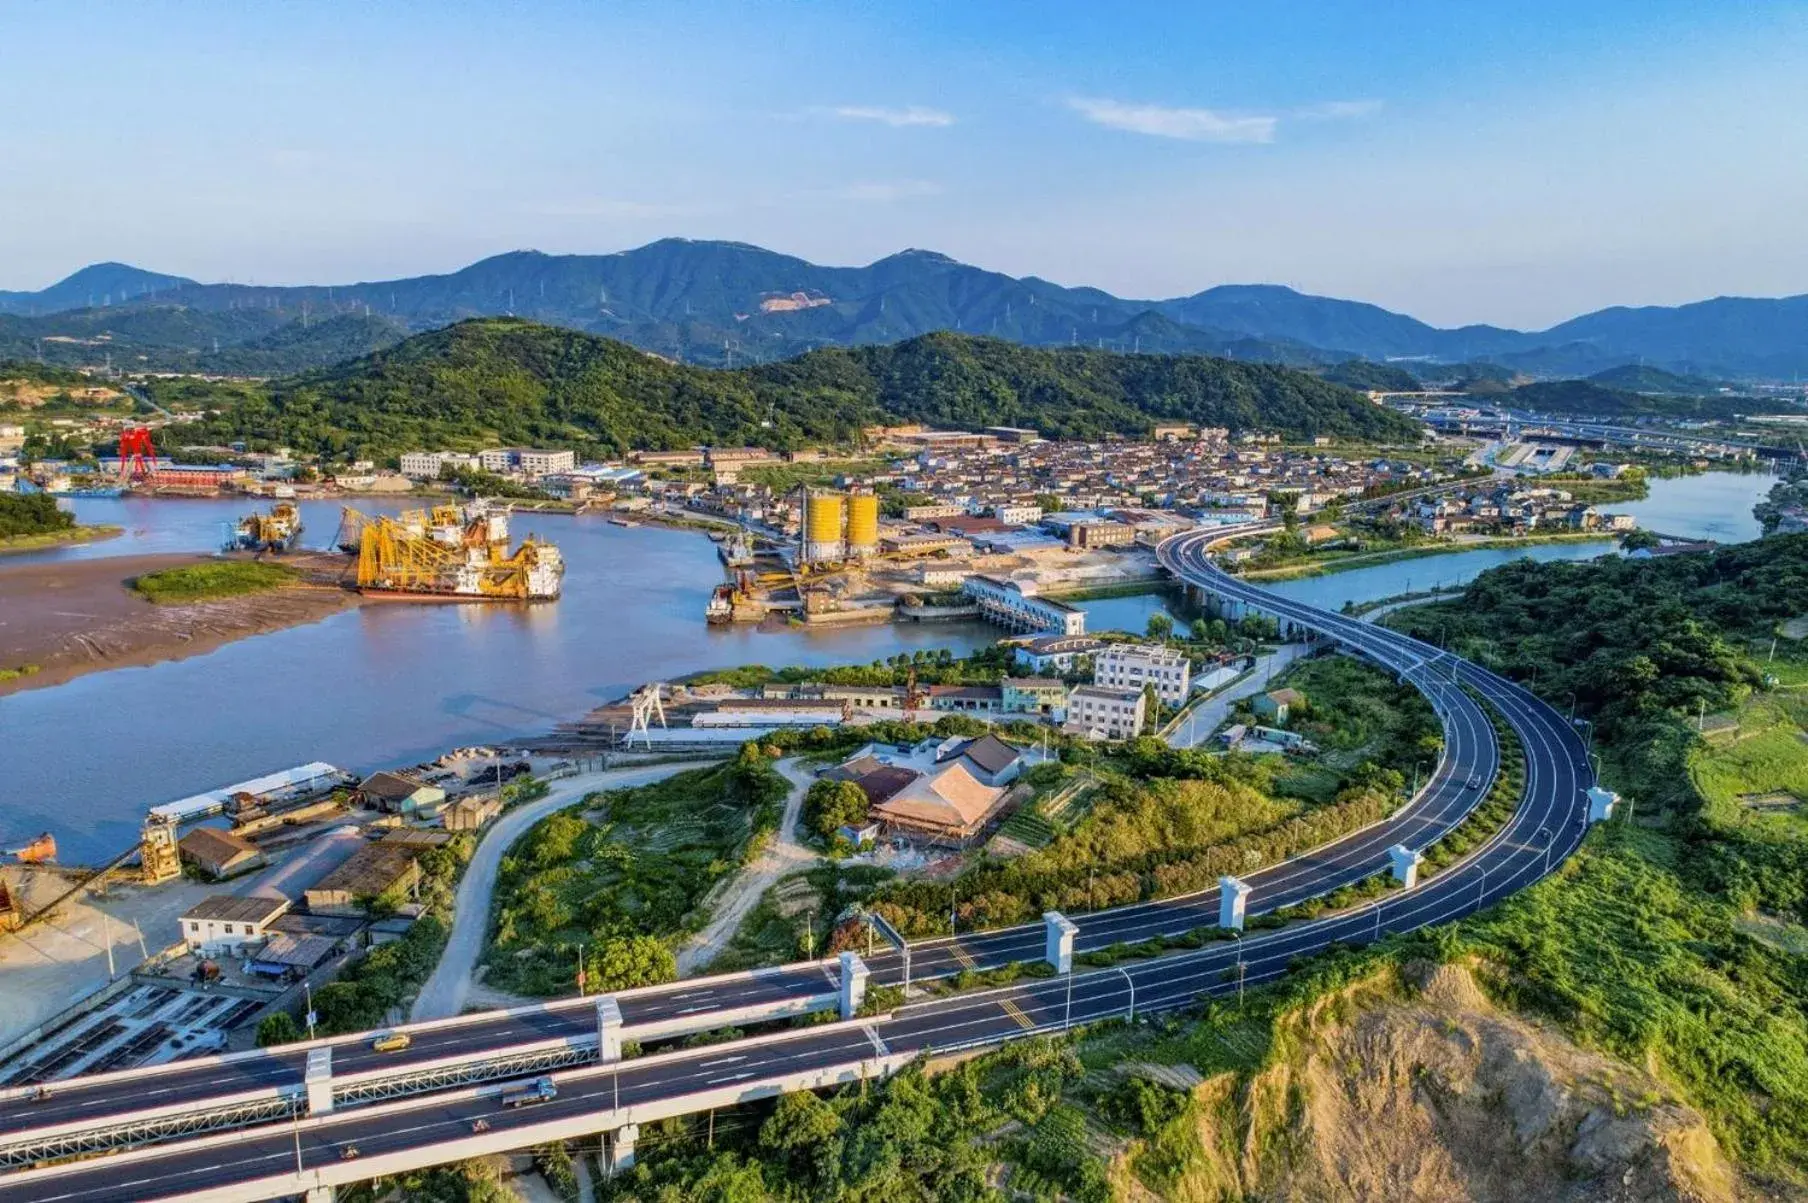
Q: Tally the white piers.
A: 7